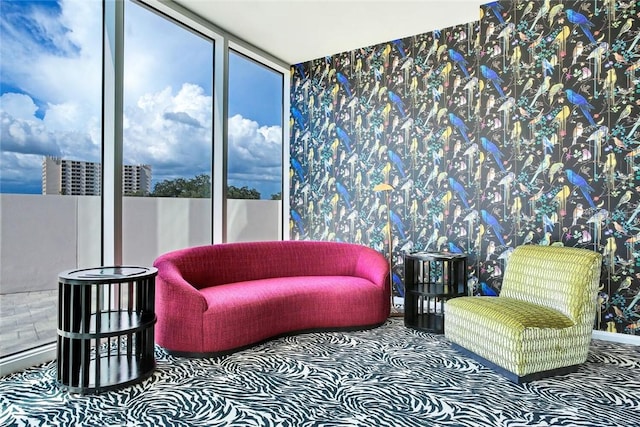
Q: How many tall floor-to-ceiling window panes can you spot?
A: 3